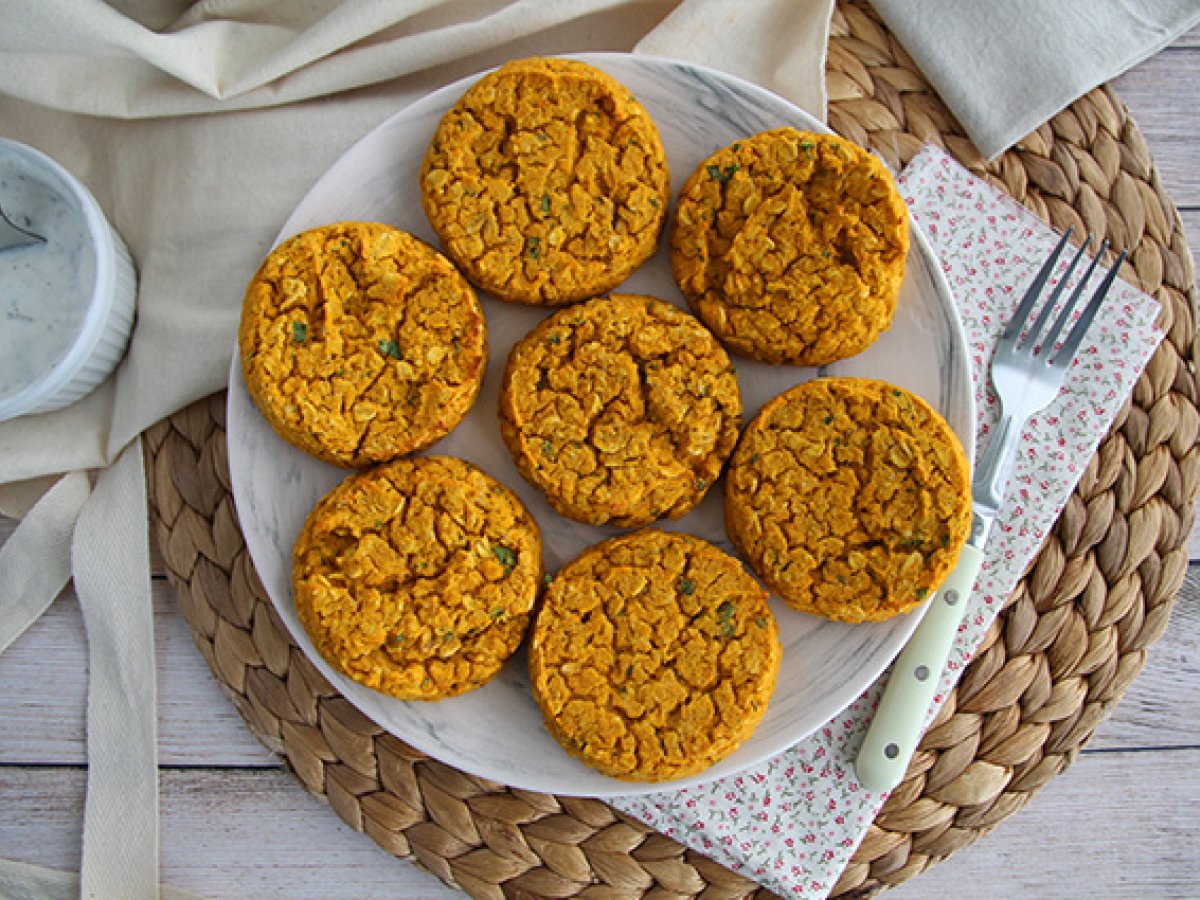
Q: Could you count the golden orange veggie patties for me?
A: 7